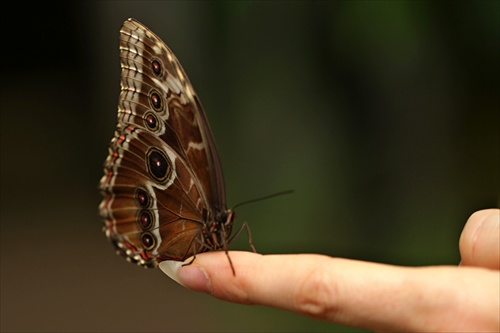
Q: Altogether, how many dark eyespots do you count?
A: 7